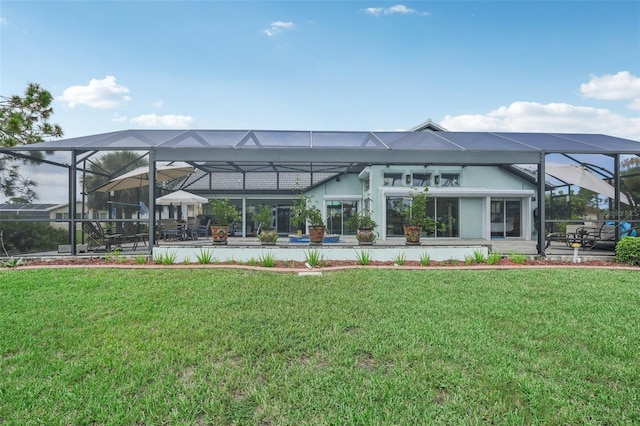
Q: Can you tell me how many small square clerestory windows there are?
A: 3